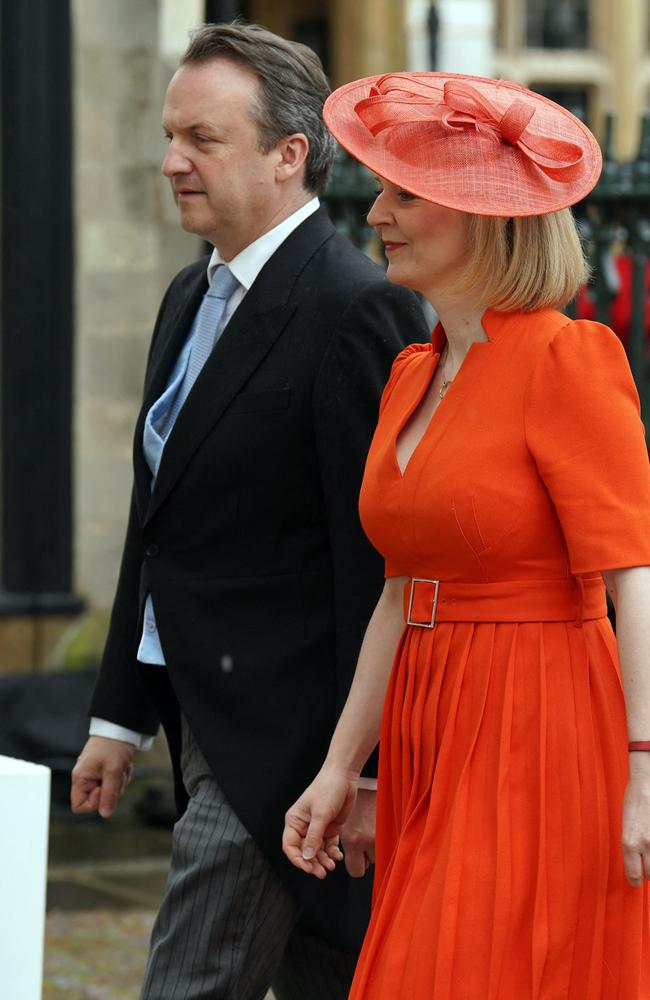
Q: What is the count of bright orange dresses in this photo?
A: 1